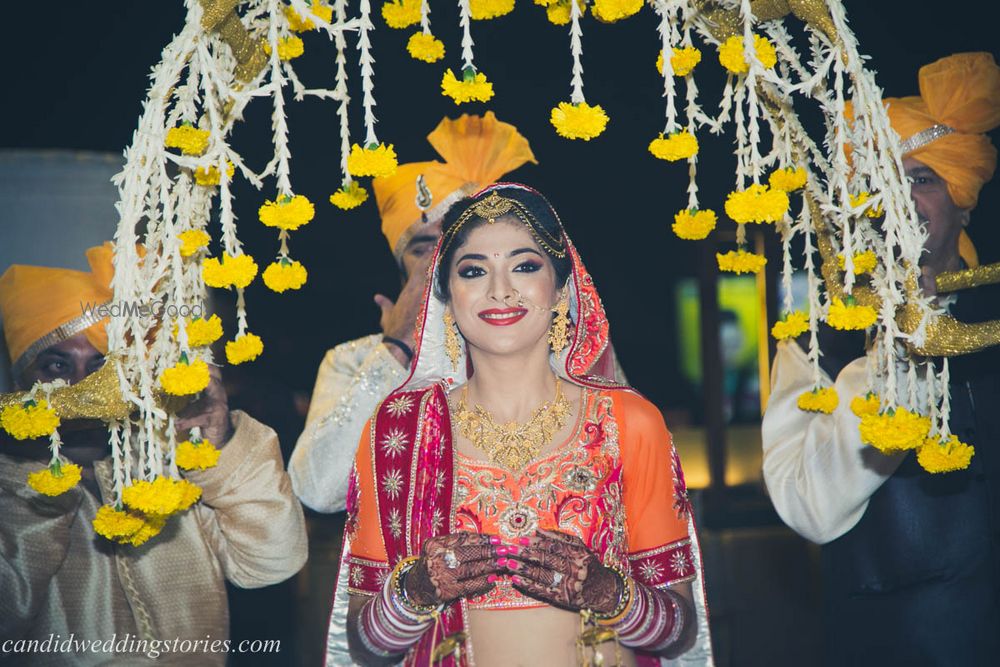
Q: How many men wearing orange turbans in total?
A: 3